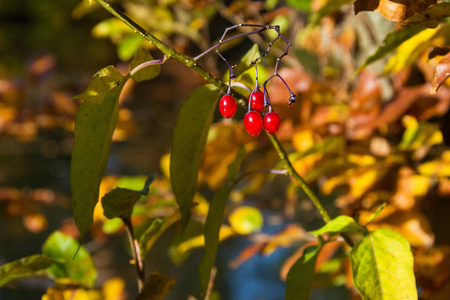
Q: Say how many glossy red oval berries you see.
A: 4